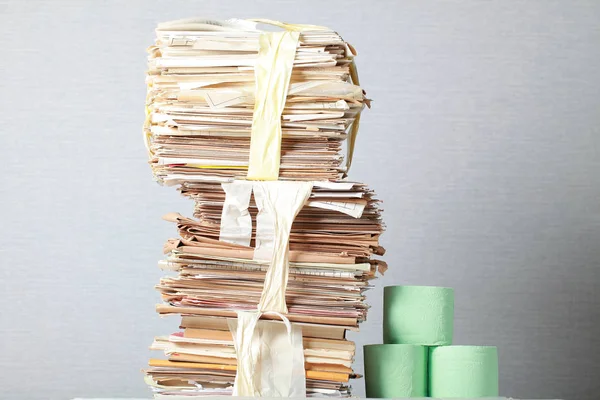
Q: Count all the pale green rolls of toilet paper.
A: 3